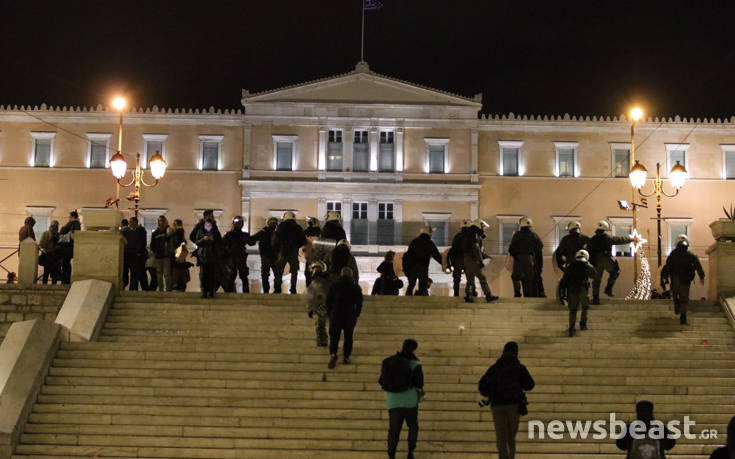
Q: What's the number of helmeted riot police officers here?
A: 15